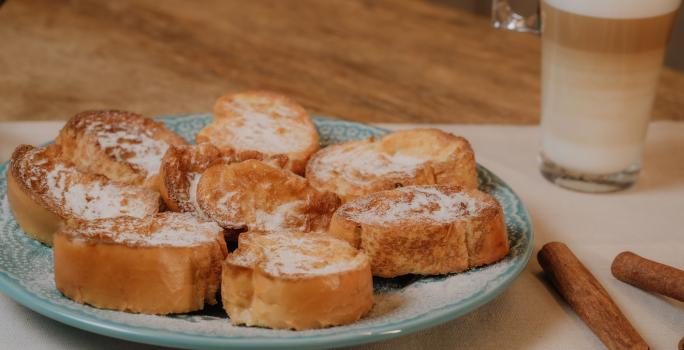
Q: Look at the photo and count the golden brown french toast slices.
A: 9